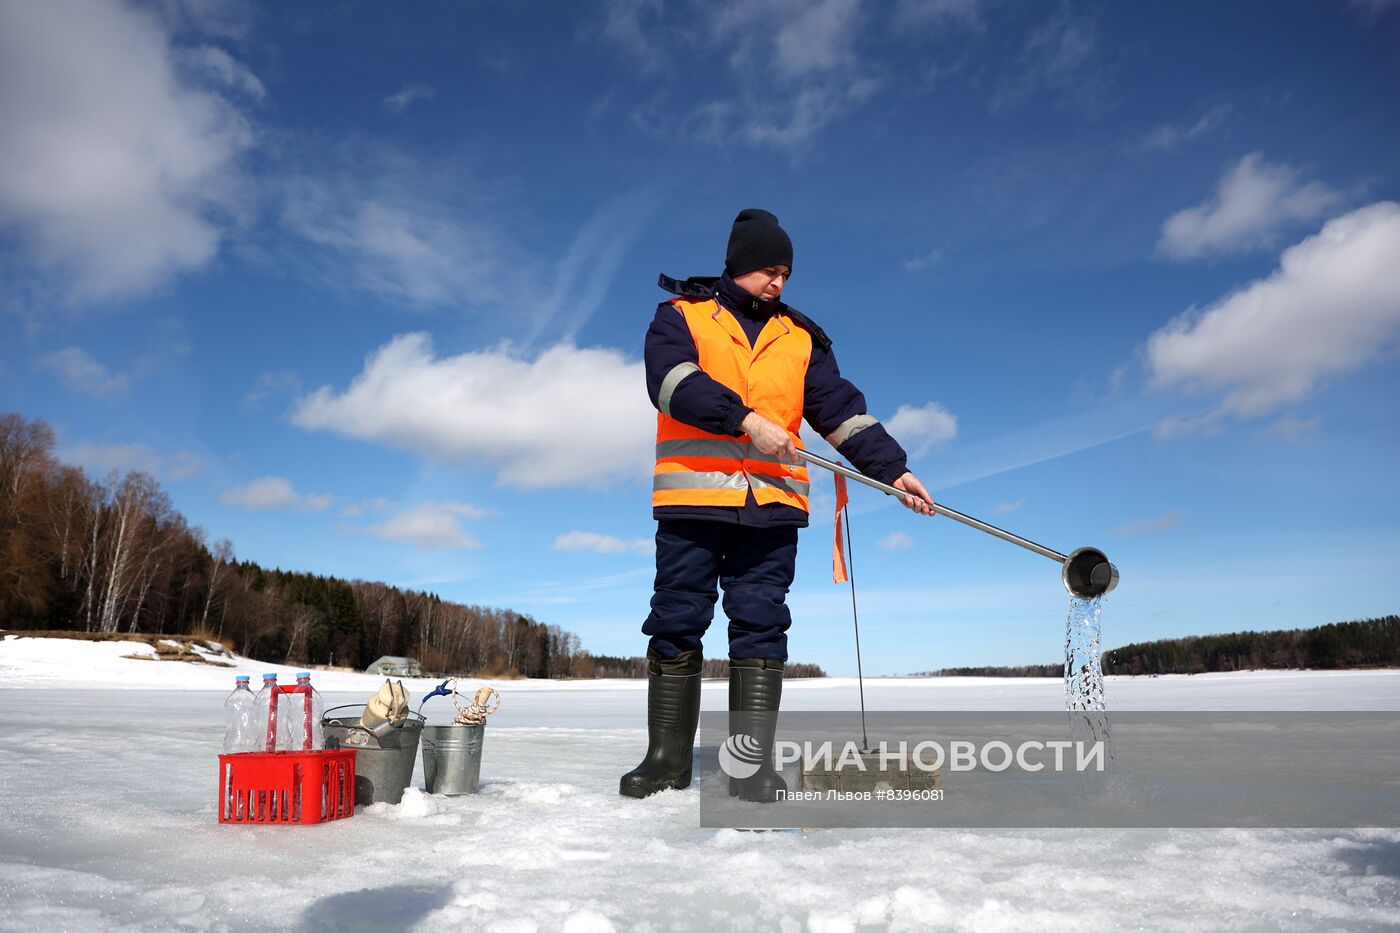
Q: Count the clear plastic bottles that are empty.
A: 3